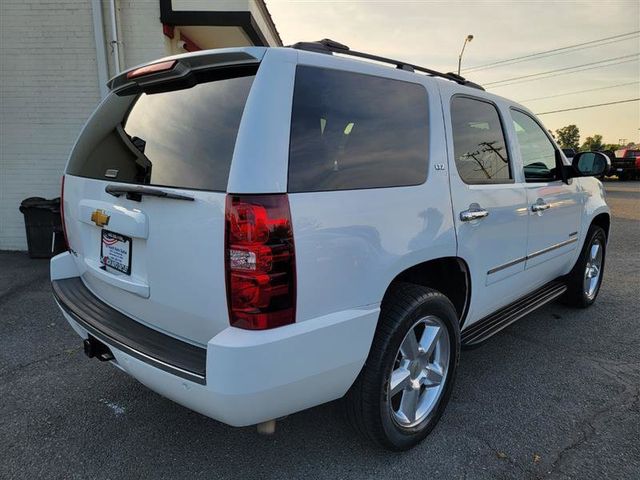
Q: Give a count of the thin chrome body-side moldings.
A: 2